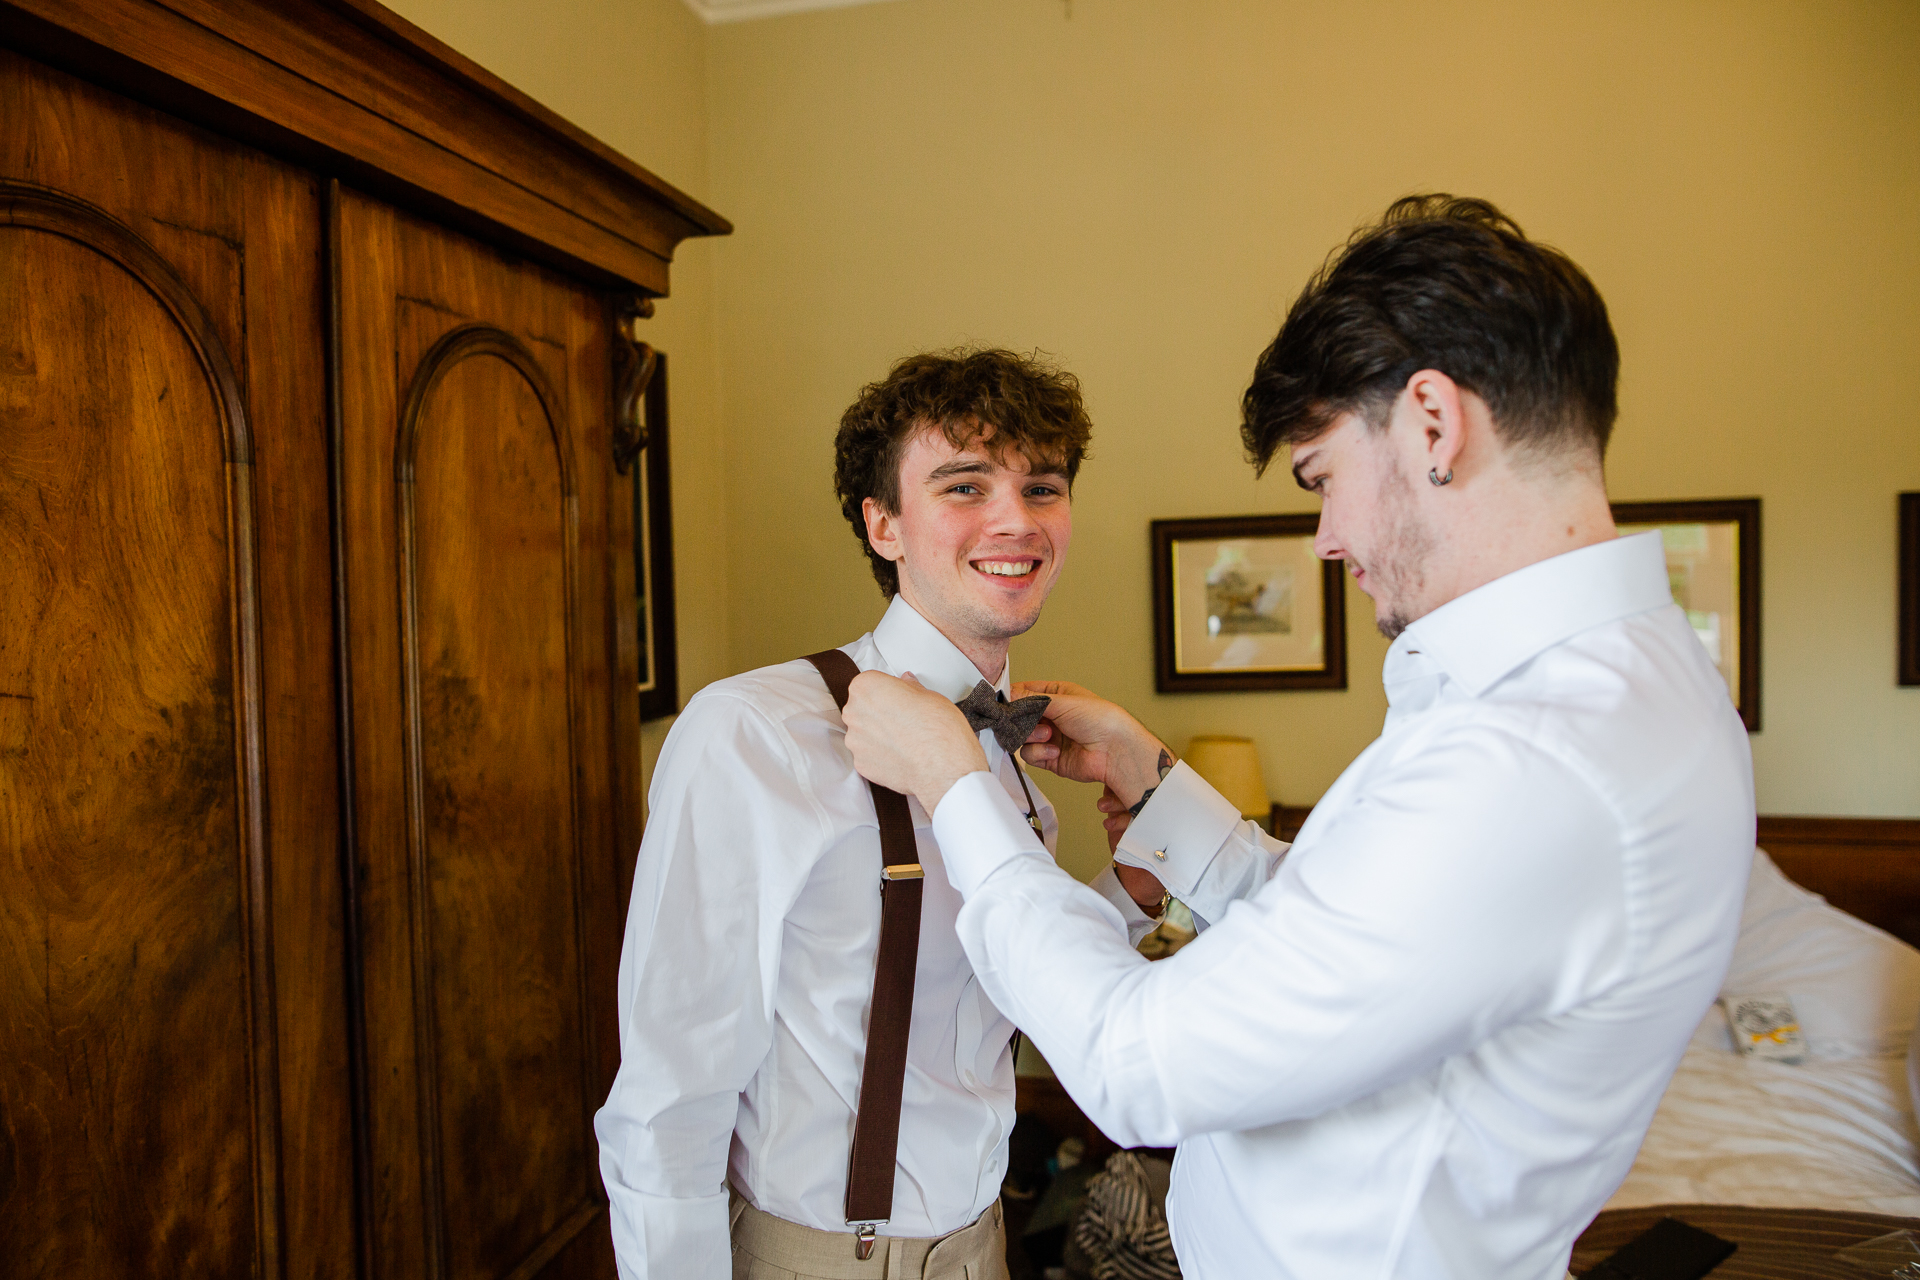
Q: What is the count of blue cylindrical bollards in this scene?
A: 0